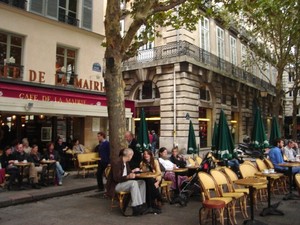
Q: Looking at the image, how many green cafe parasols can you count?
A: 6